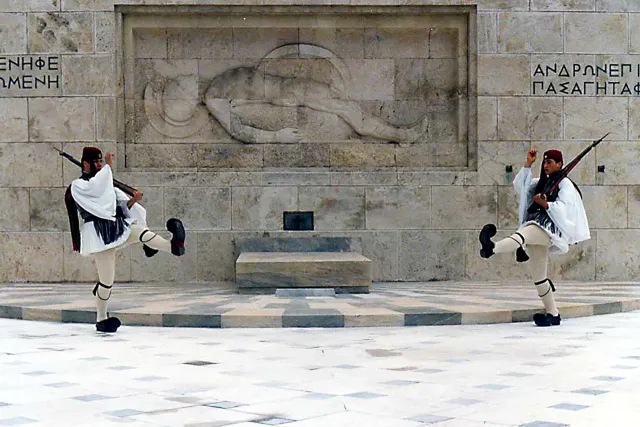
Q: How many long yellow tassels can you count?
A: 0